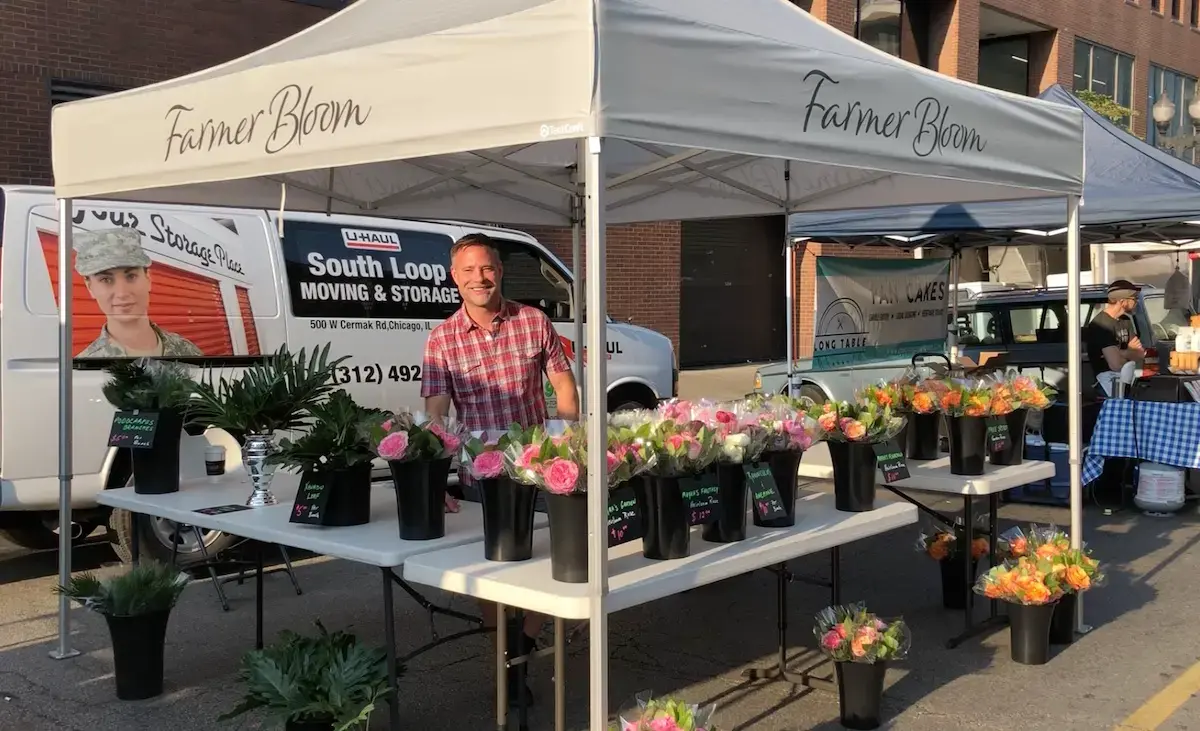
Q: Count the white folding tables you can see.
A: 3